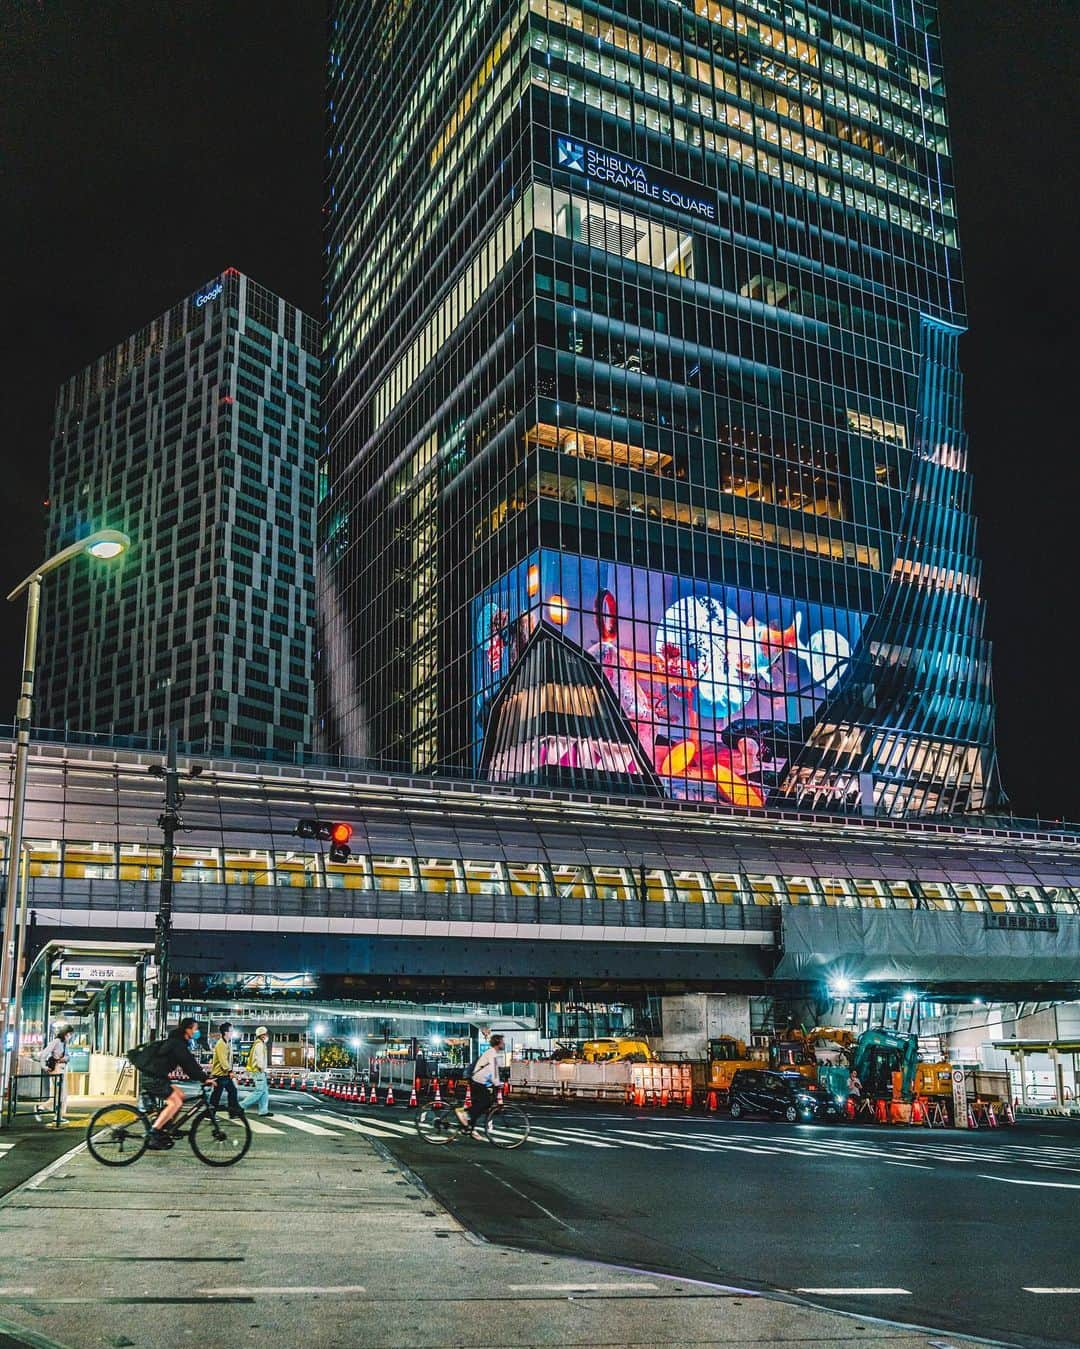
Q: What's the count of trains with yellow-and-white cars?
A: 1